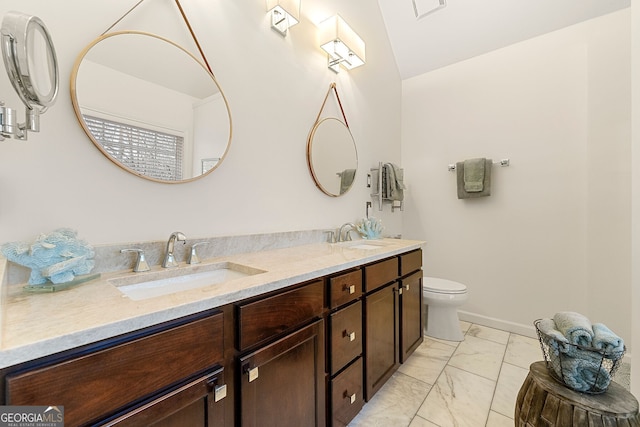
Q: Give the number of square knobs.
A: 7